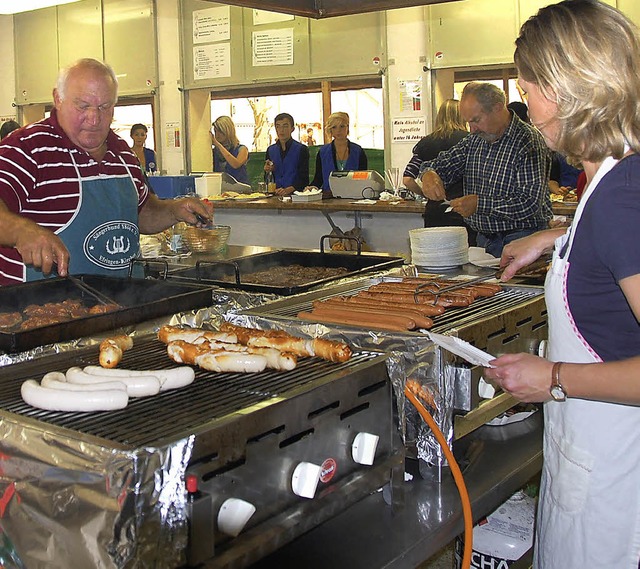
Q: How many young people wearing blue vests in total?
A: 4